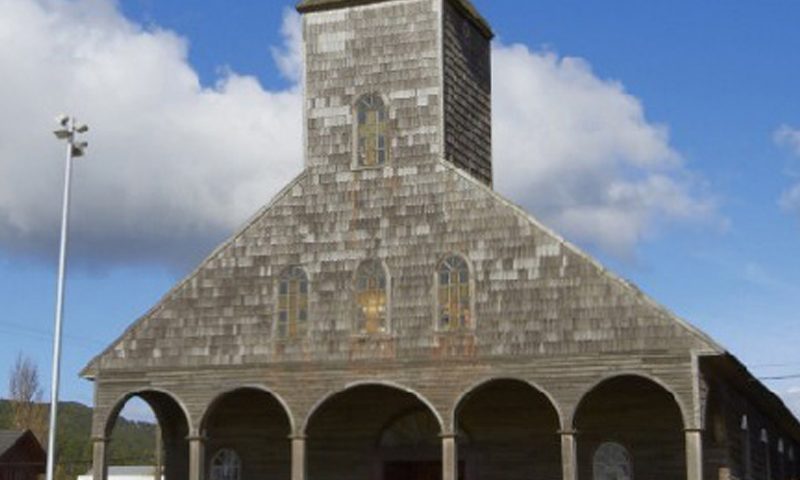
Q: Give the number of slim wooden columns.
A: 6